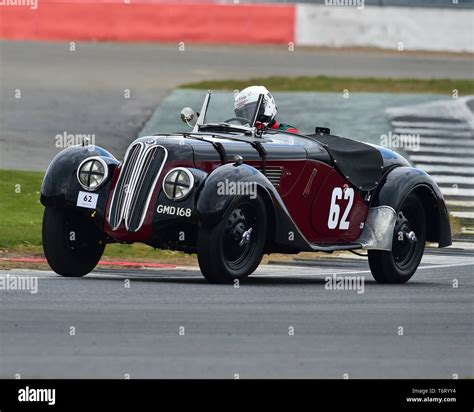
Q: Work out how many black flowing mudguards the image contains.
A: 3